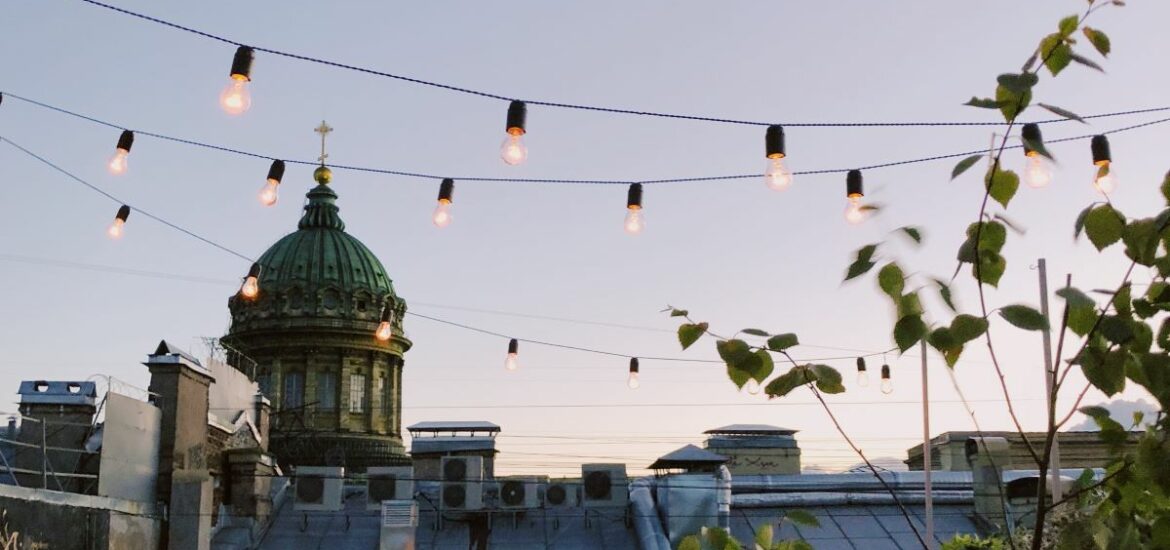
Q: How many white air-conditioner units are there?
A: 6